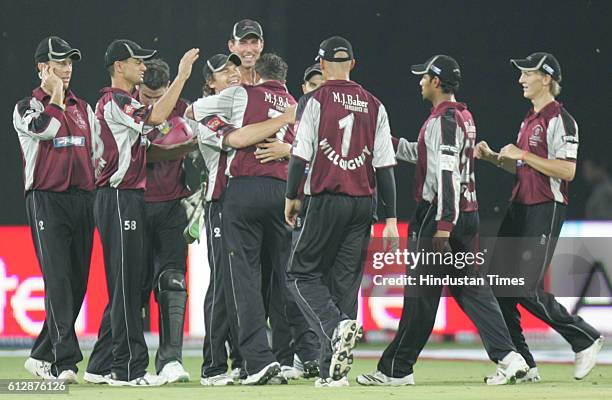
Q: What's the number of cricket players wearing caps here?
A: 8